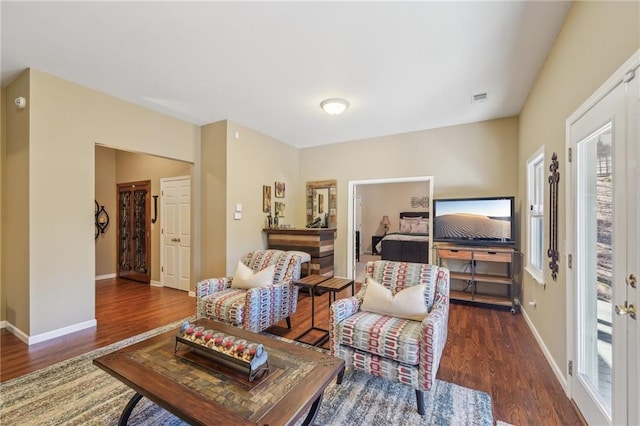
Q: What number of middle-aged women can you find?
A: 0